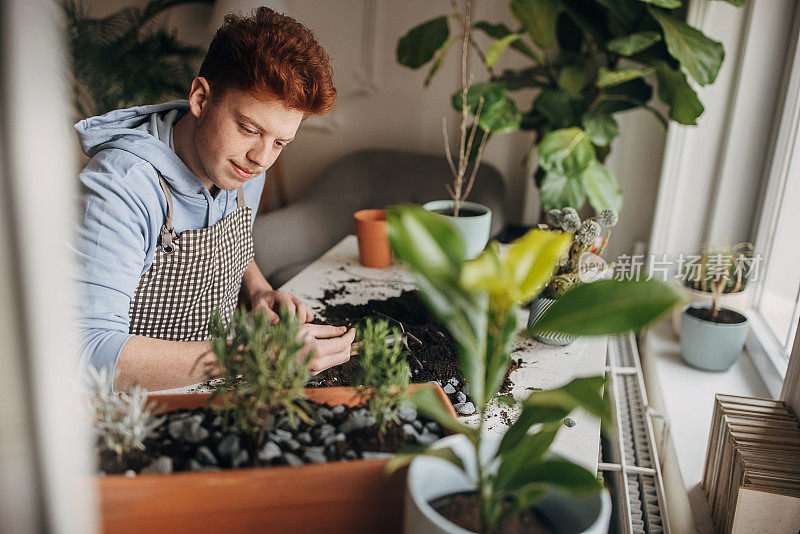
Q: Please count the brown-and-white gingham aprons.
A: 1